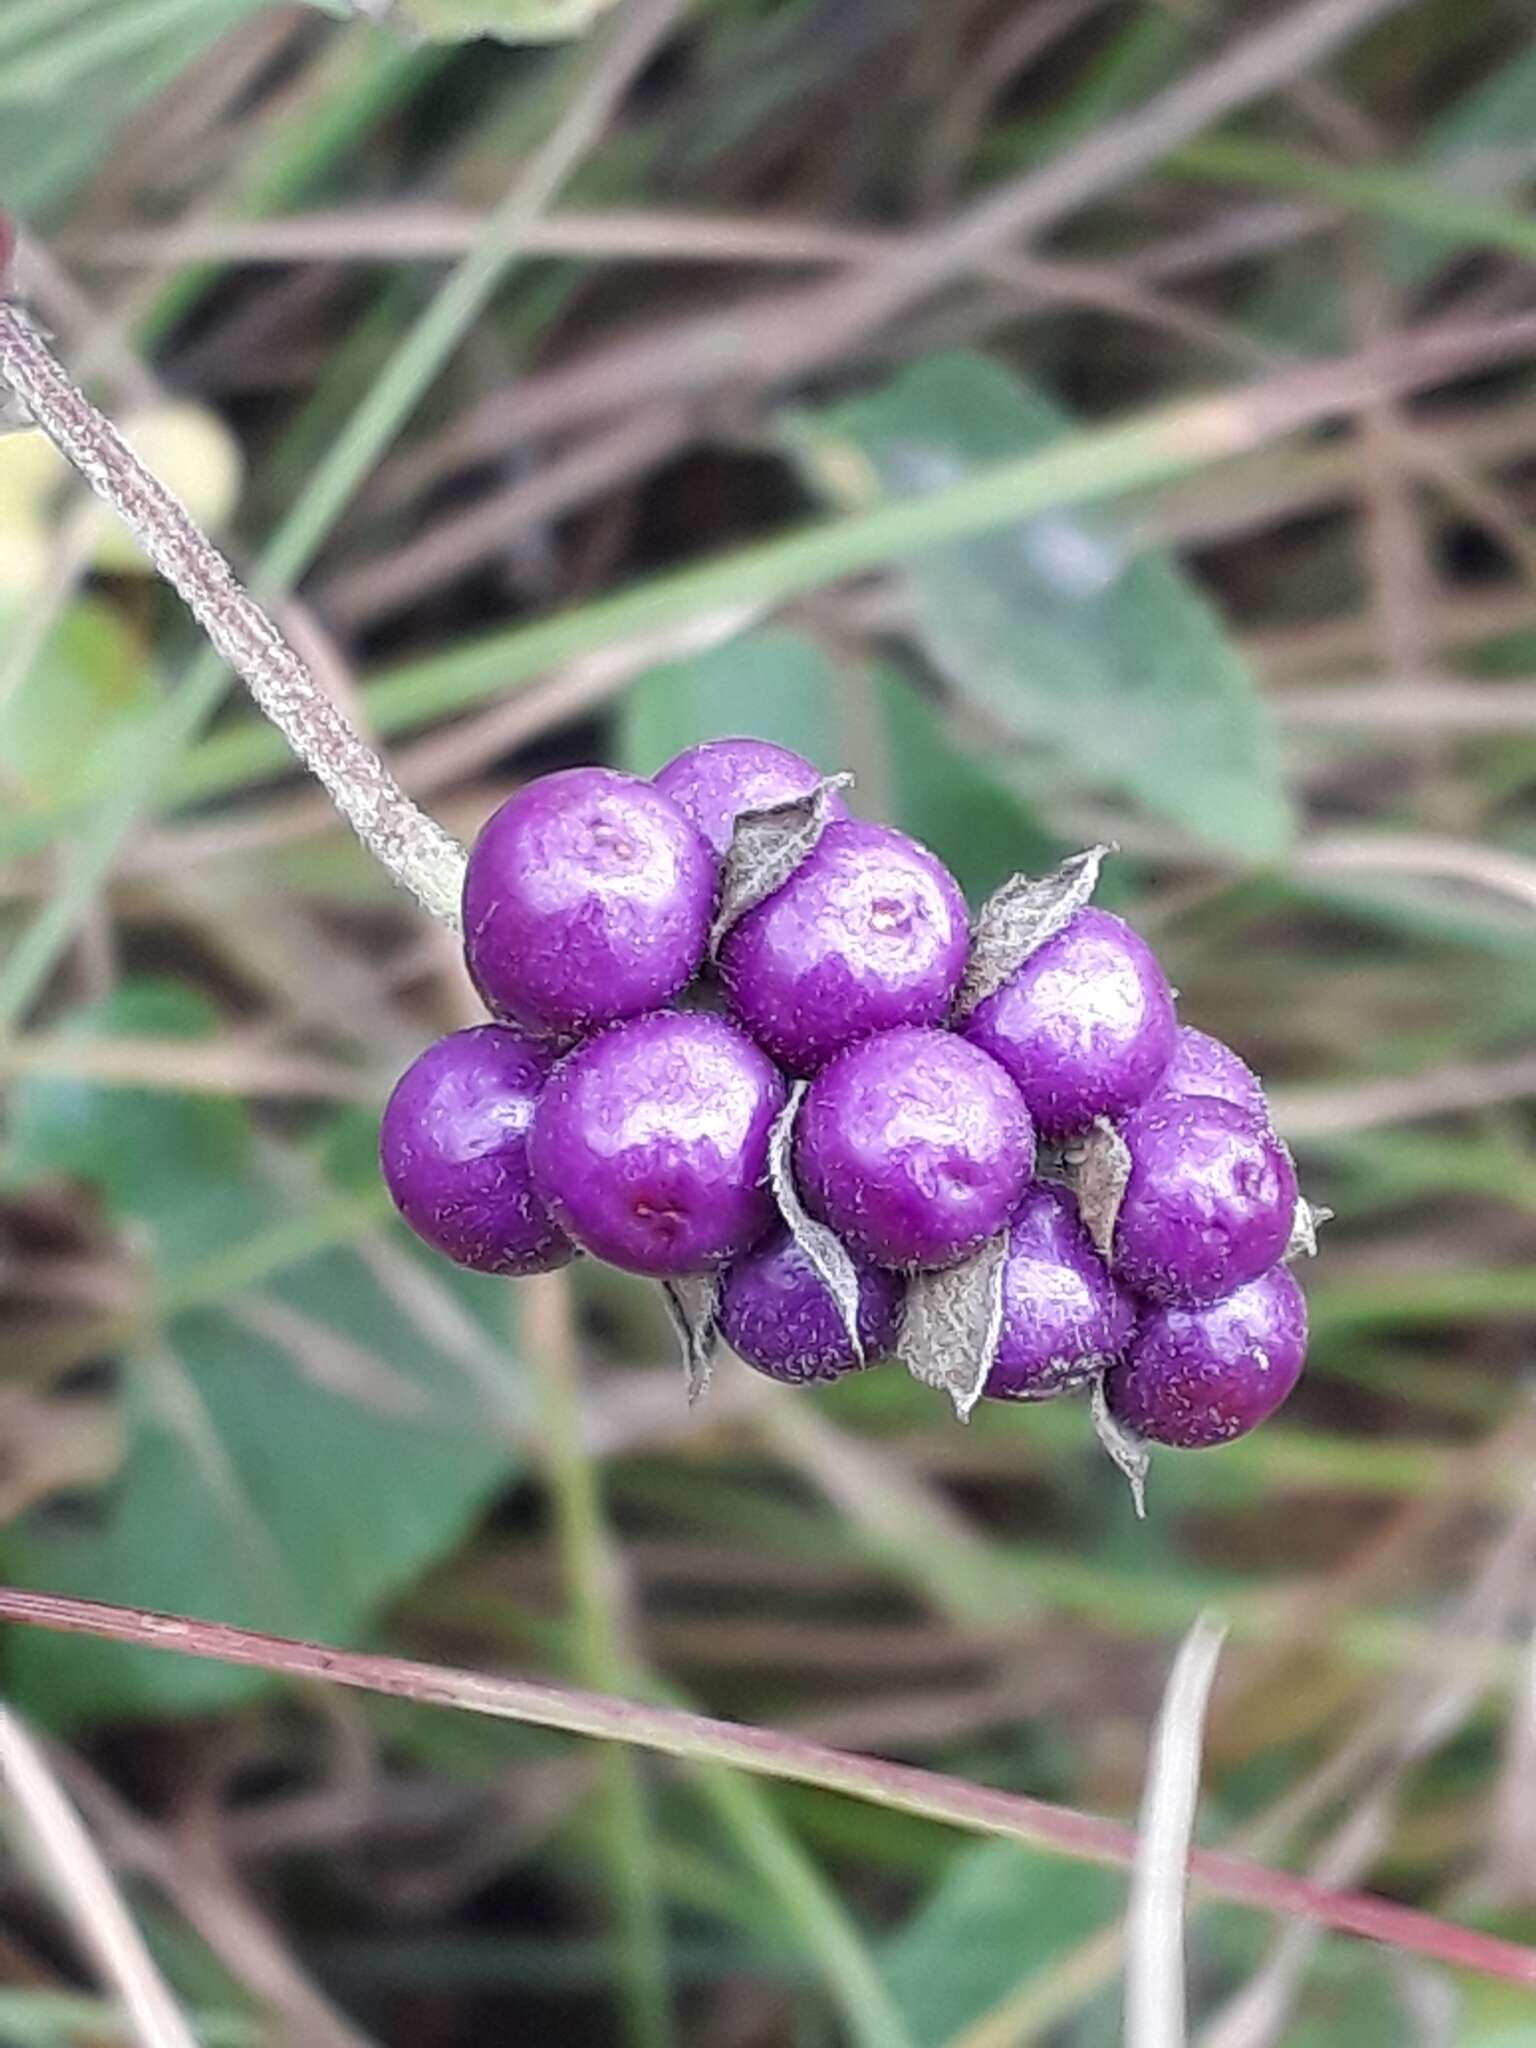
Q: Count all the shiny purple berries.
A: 12